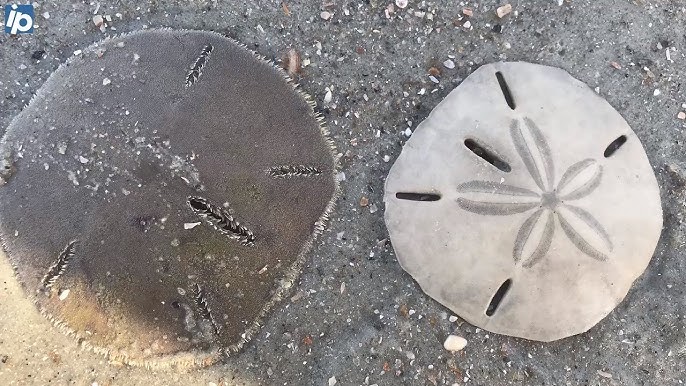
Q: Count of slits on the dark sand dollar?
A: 5